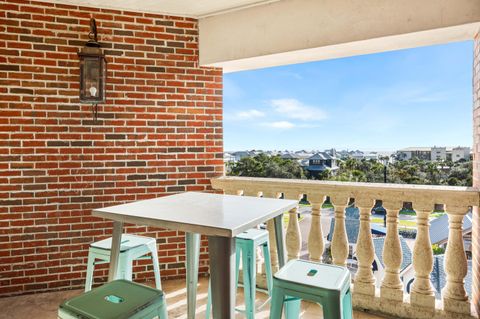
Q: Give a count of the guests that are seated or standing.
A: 0